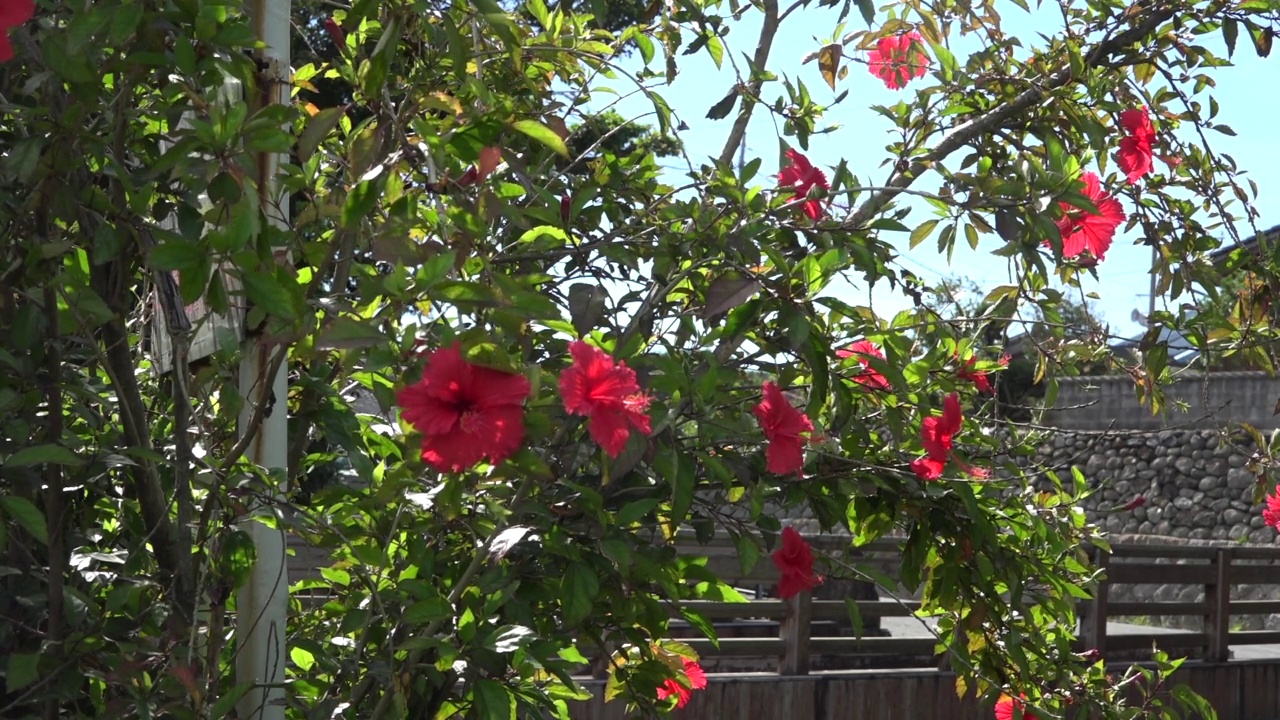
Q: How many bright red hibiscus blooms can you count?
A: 15